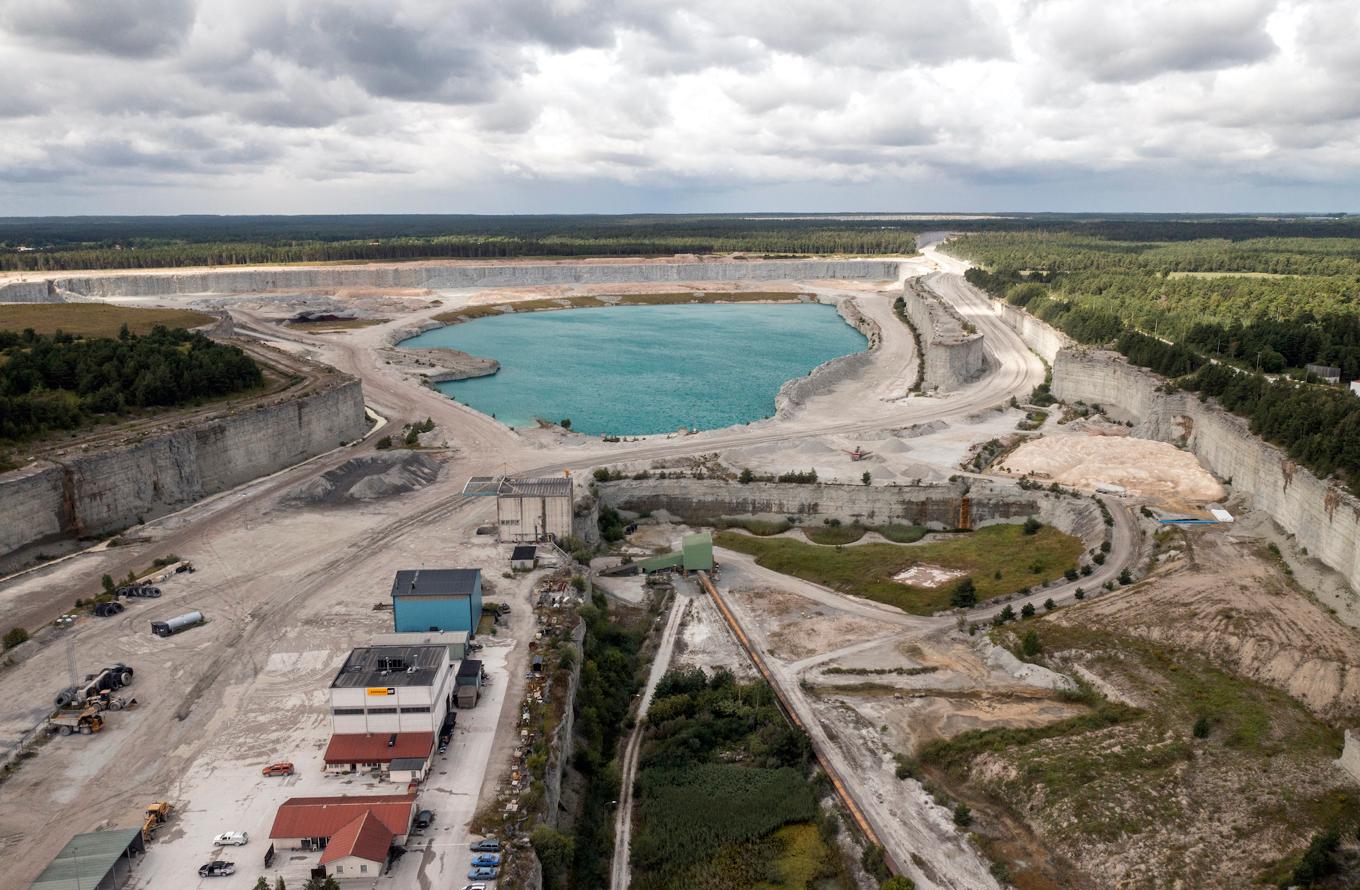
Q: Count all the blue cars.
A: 3